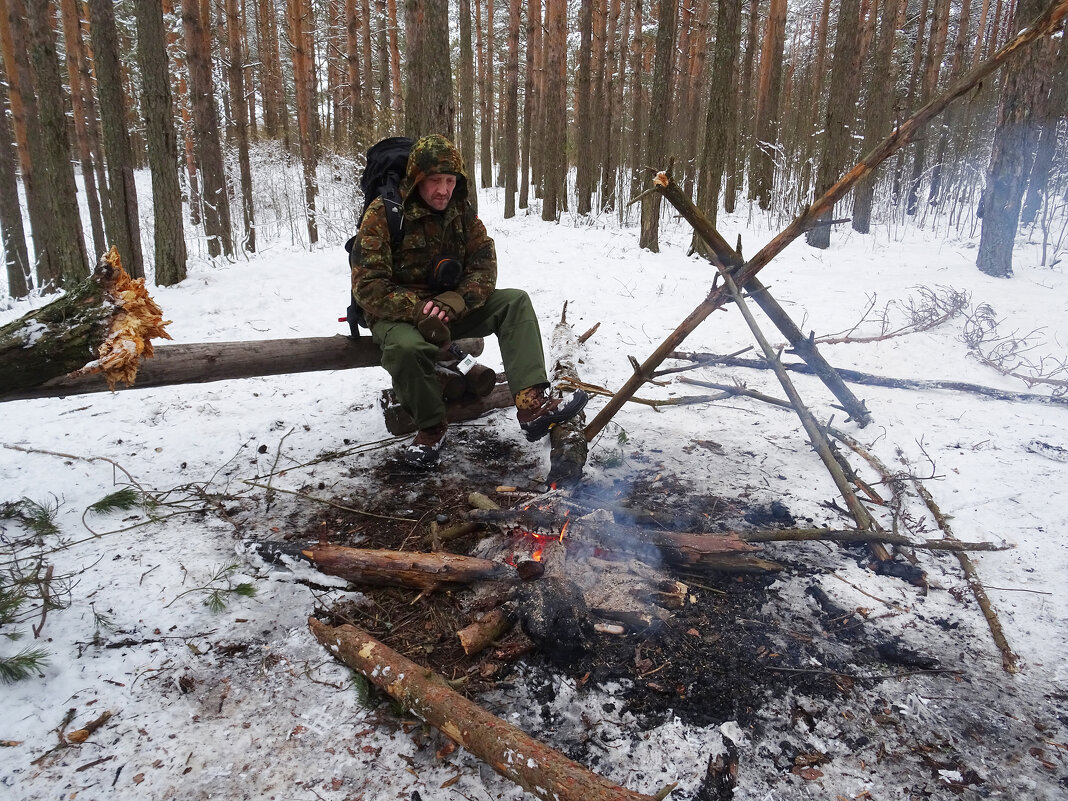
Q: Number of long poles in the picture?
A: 3